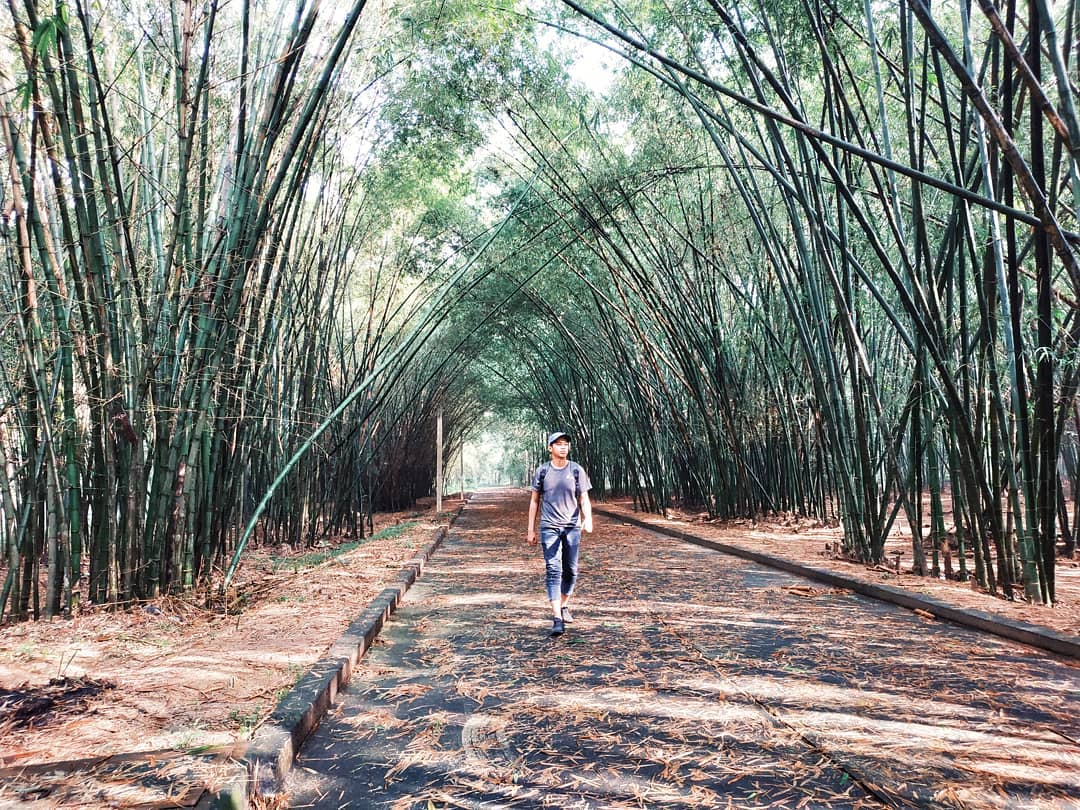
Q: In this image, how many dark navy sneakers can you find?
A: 2